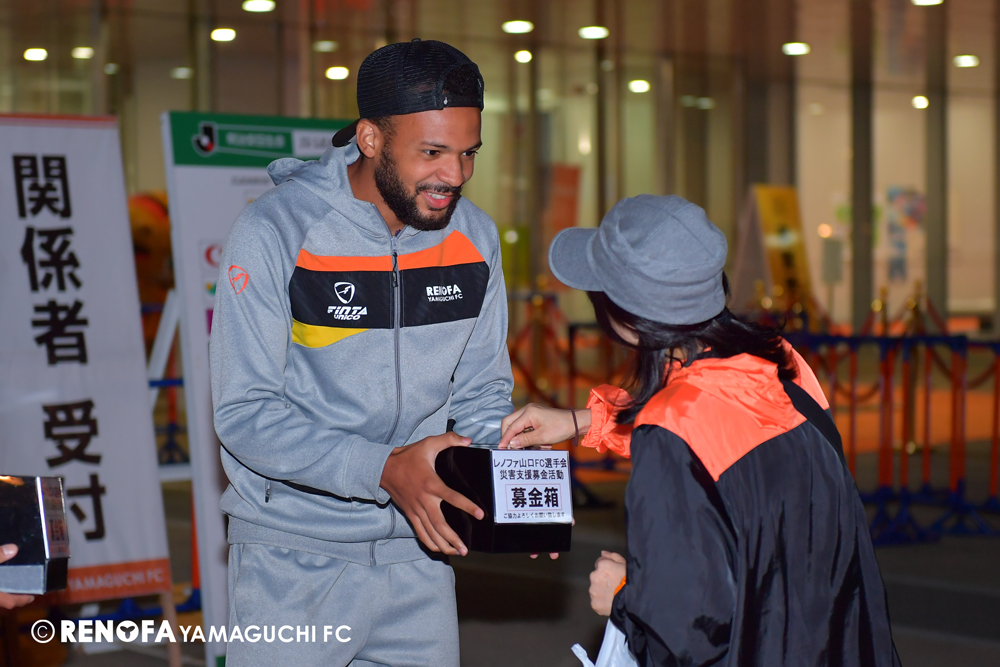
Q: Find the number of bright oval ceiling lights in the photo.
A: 13